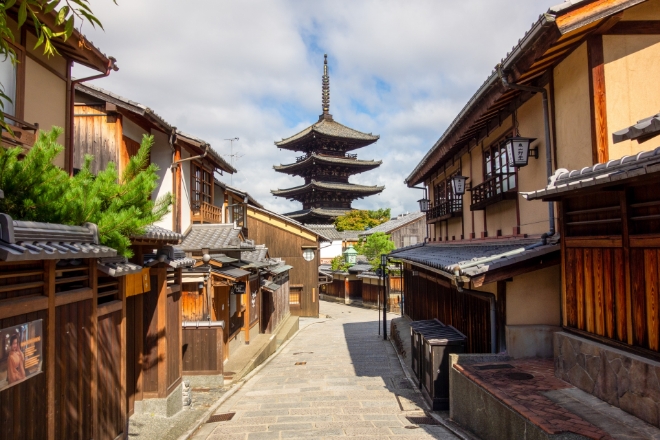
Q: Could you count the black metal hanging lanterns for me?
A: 3